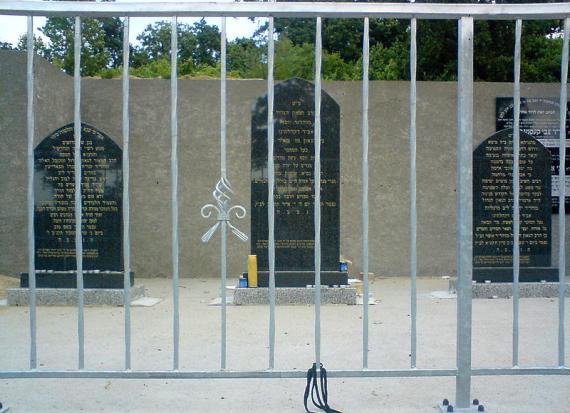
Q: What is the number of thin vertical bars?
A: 11